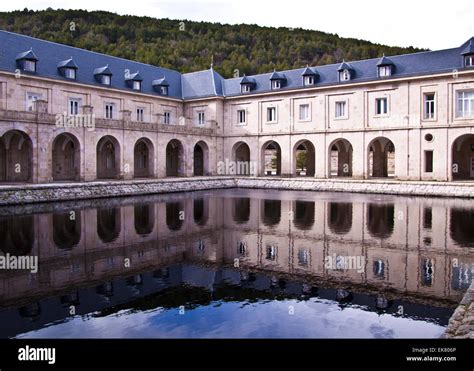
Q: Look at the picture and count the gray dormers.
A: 11